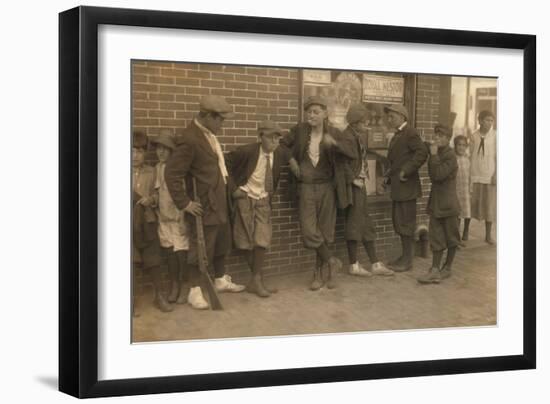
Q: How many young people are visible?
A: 10